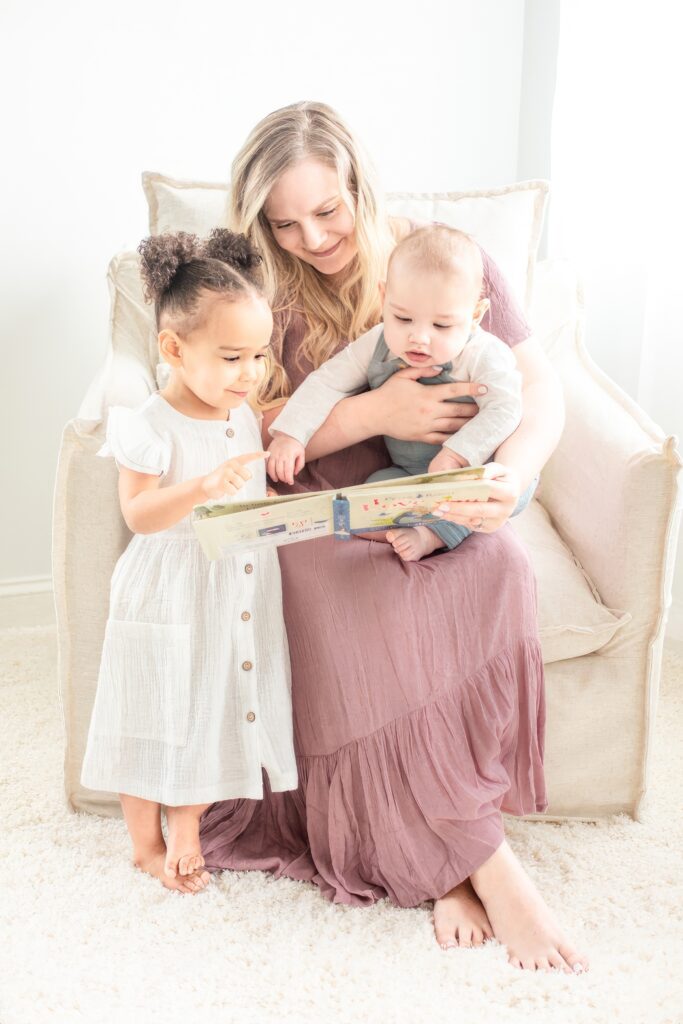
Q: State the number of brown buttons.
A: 5